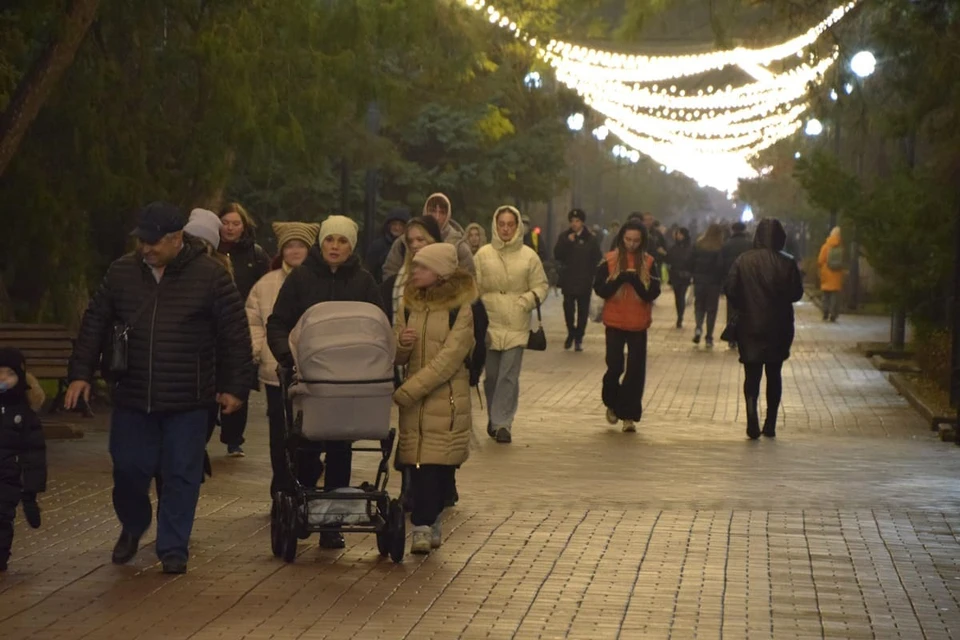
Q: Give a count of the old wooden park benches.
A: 1